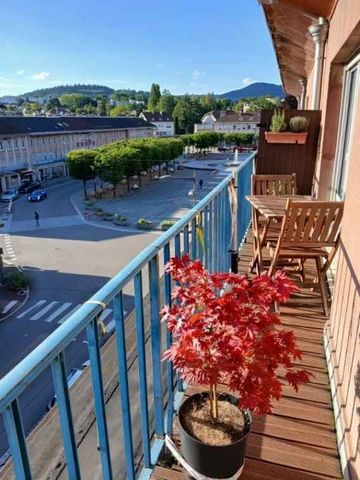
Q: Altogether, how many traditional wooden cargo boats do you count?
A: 0